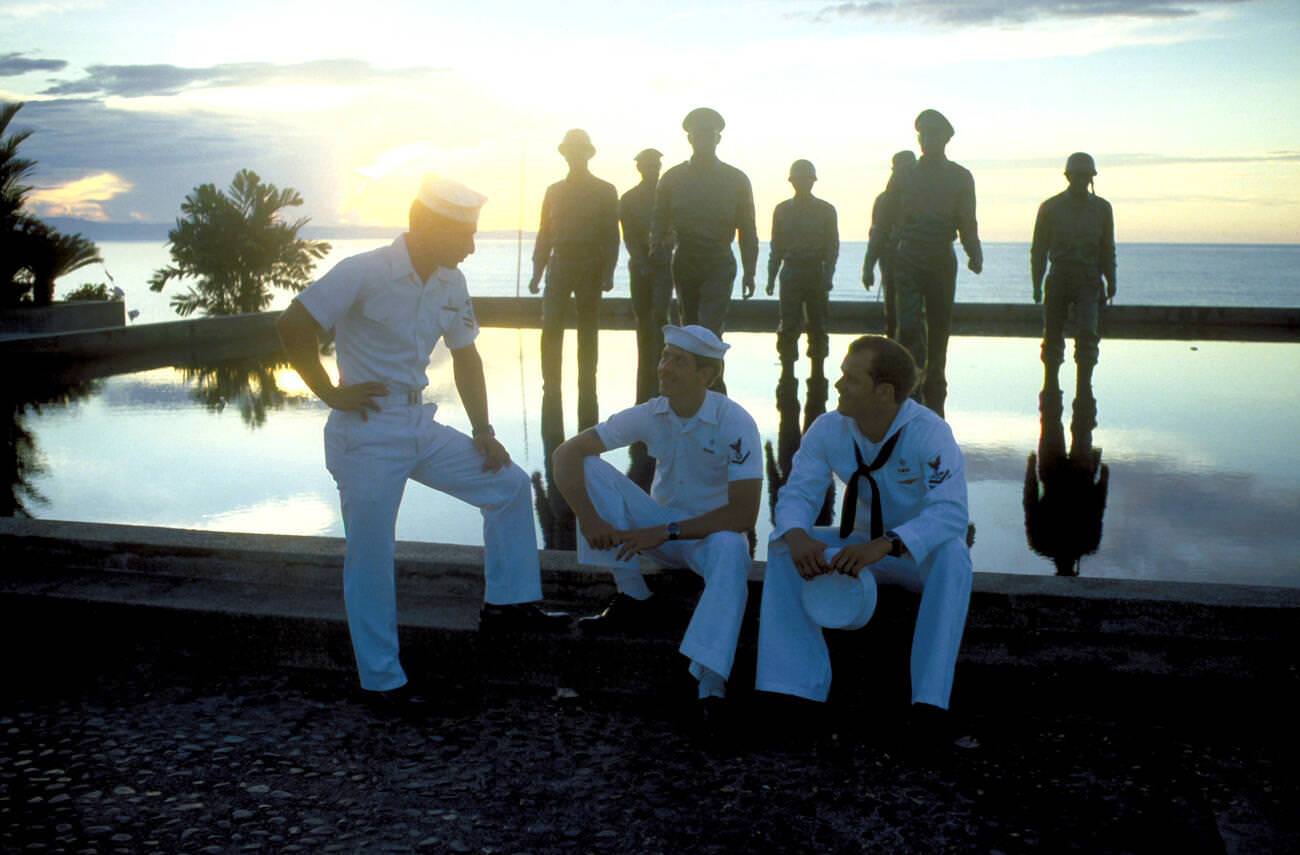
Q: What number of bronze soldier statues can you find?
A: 7